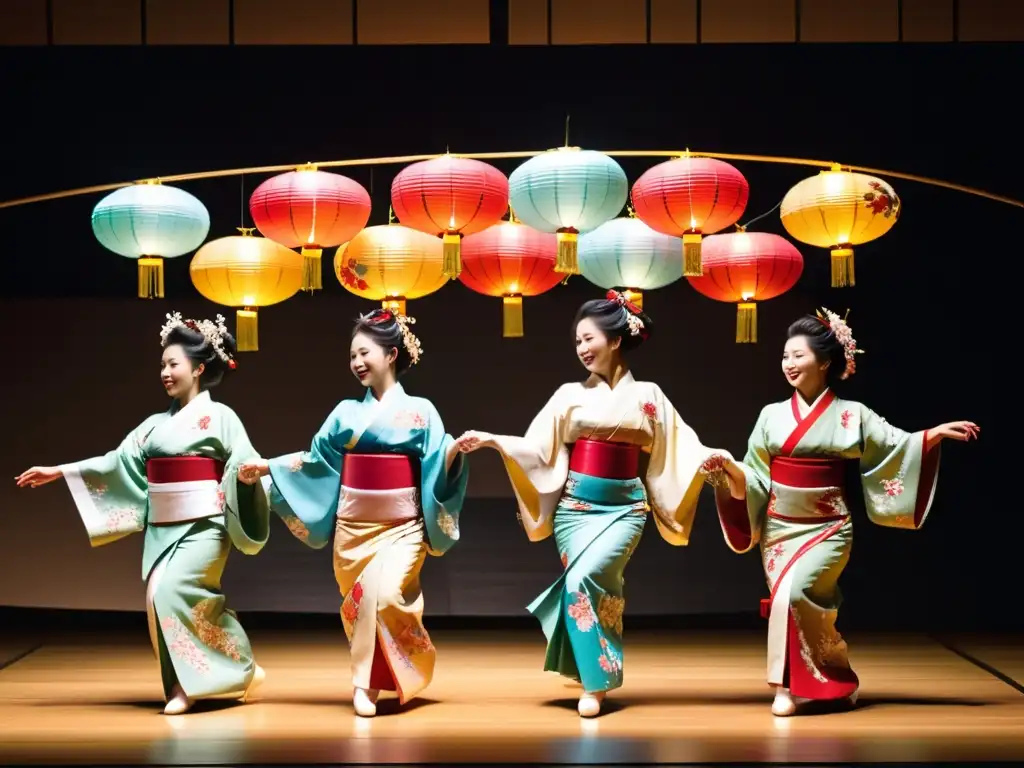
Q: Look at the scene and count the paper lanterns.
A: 11